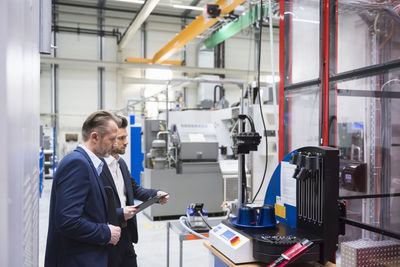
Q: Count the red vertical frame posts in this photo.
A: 2